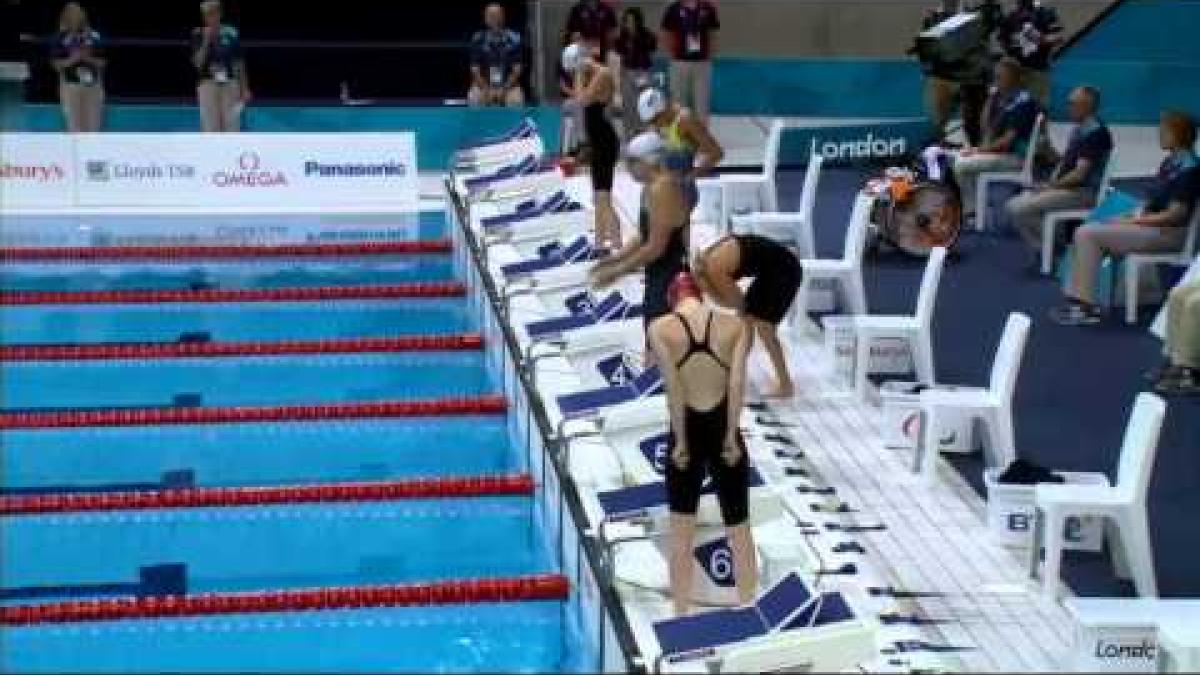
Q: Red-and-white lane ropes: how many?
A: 6